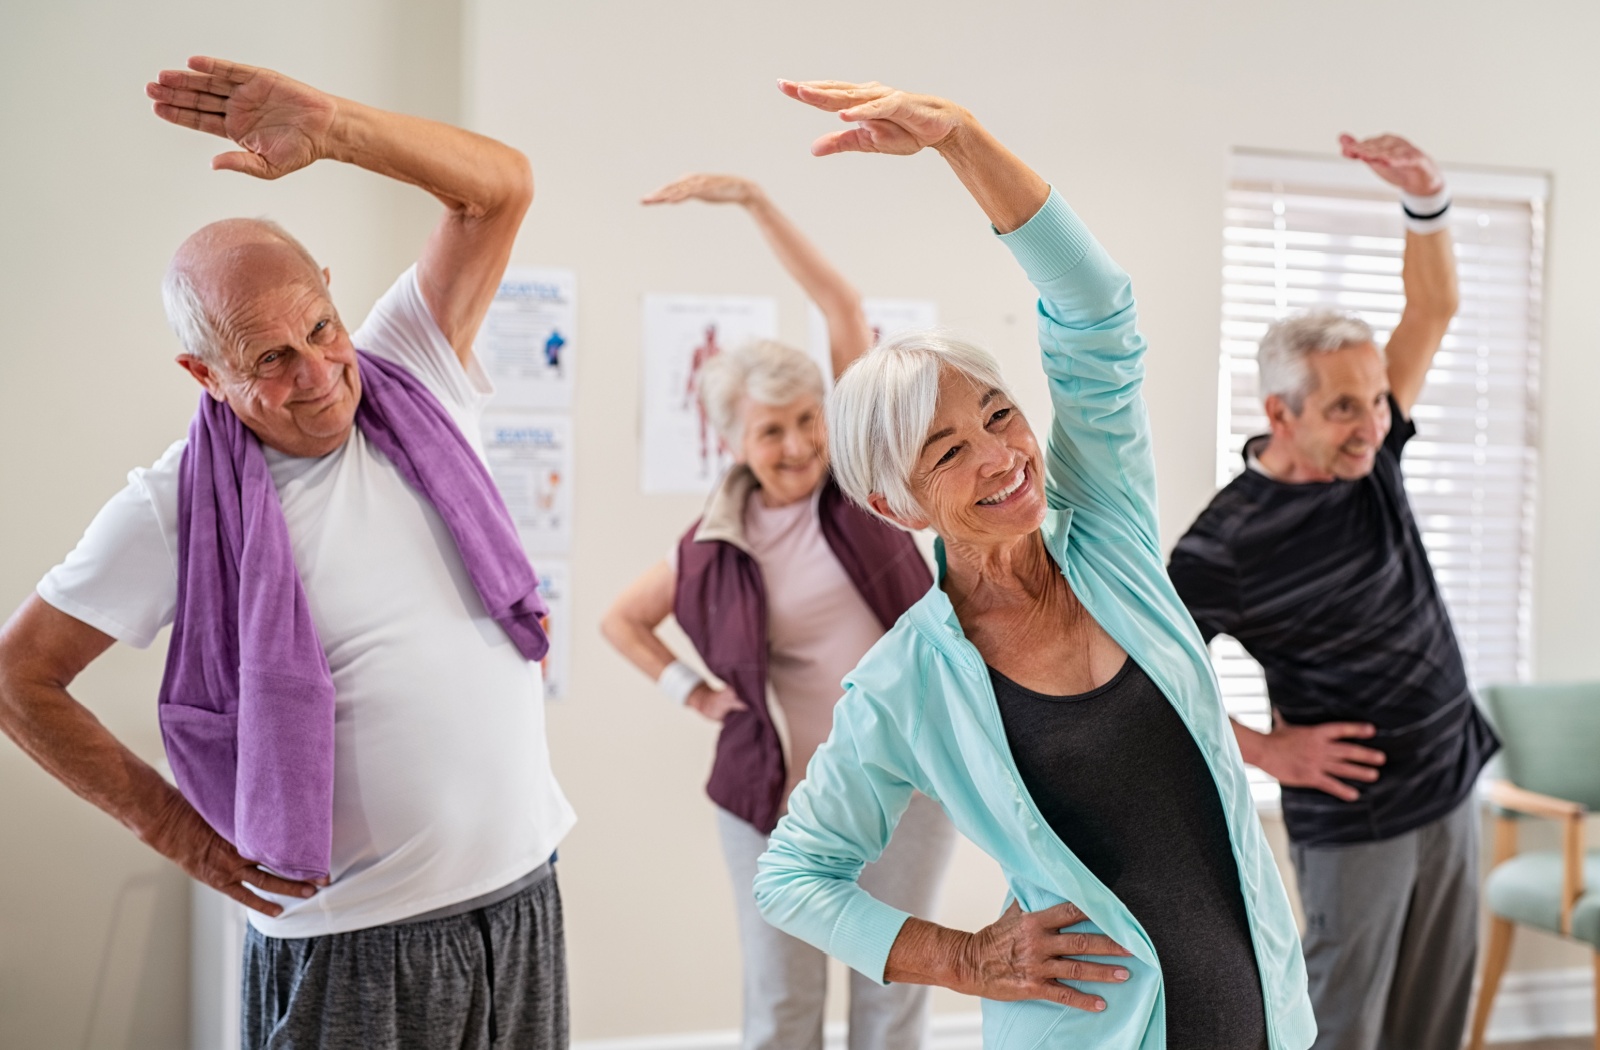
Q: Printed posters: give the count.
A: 5